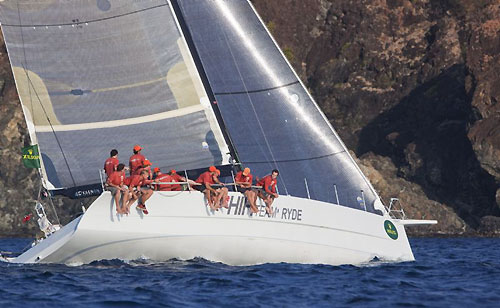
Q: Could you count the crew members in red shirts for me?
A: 11